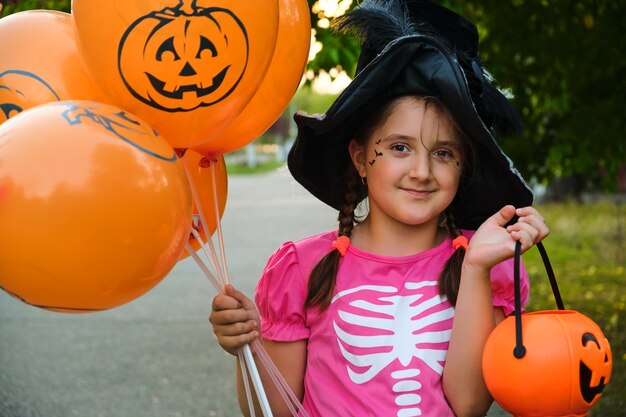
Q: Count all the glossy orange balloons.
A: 5